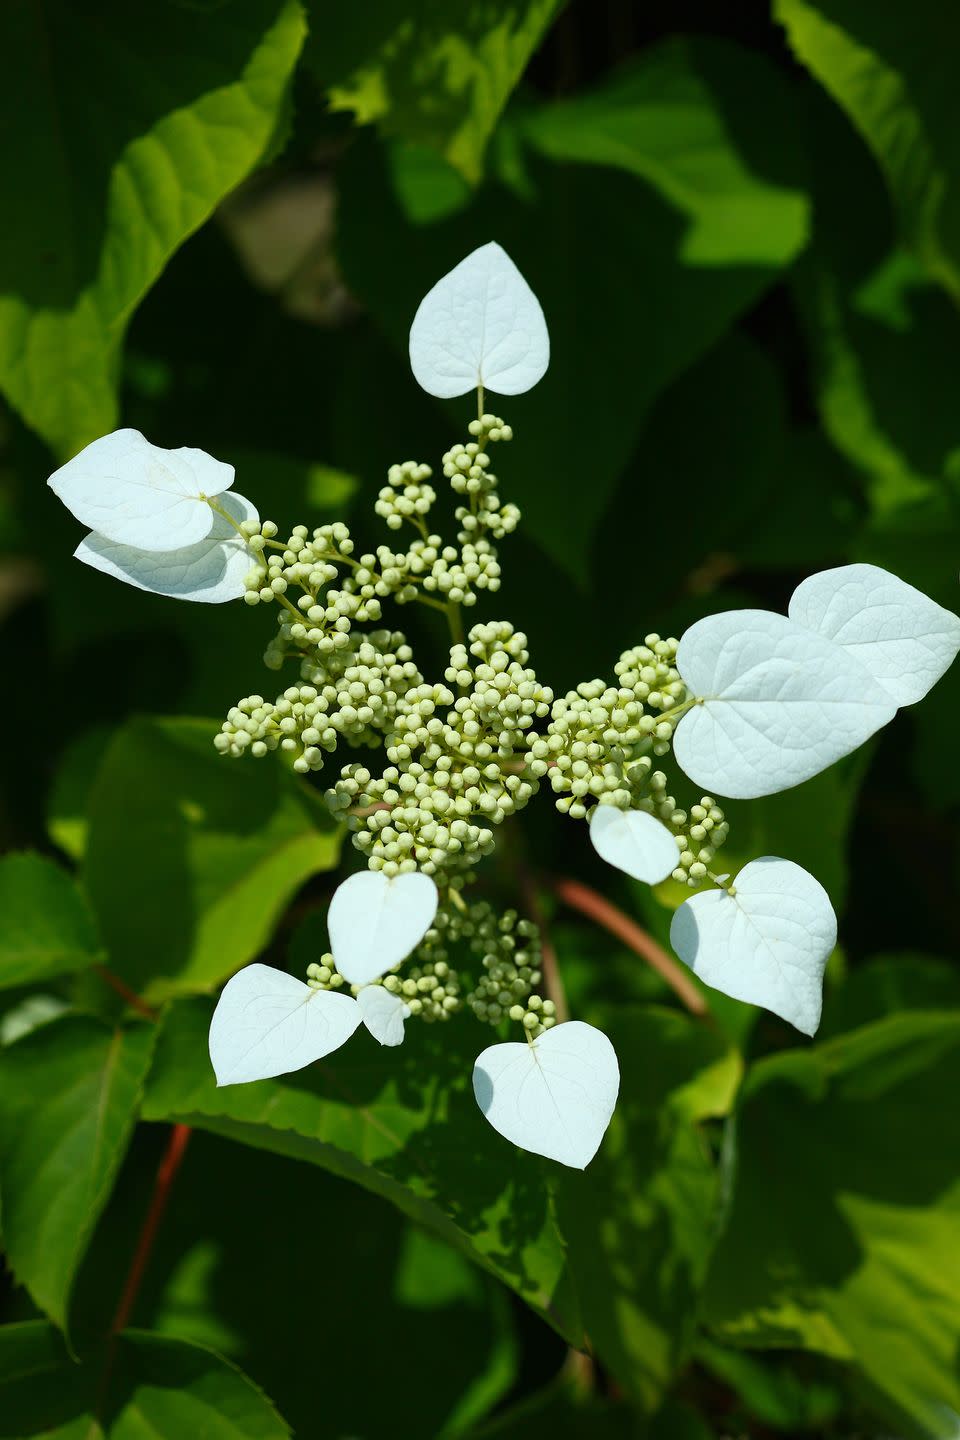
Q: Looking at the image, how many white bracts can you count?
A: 11